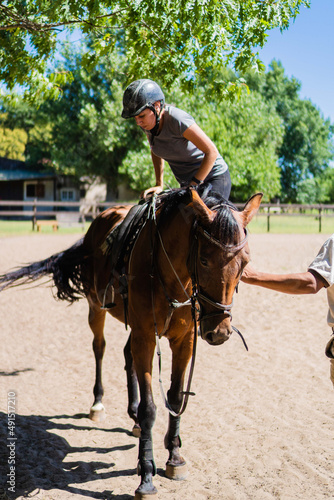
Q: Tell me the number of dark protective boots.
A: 2